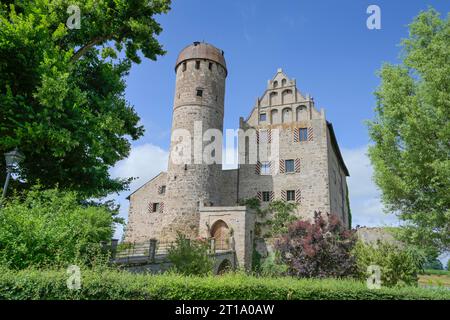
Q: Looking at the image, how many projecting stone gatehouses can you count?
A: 1